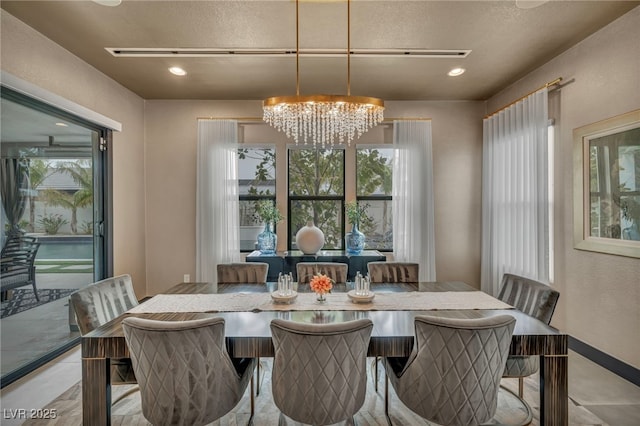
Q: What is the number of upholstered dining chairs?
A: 8